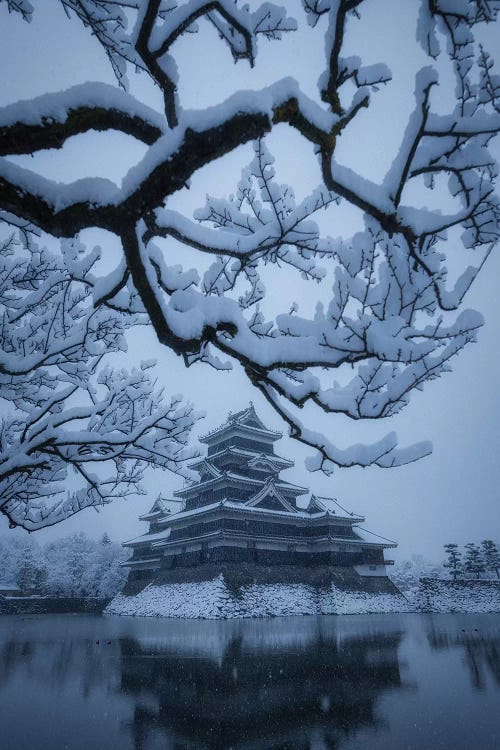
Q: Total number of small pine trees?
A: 3